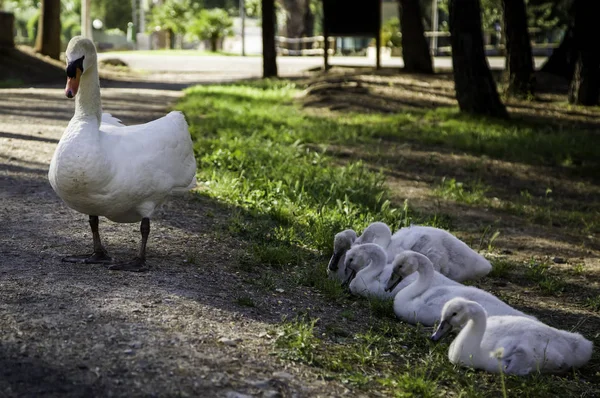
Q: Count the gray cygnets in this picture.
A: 5